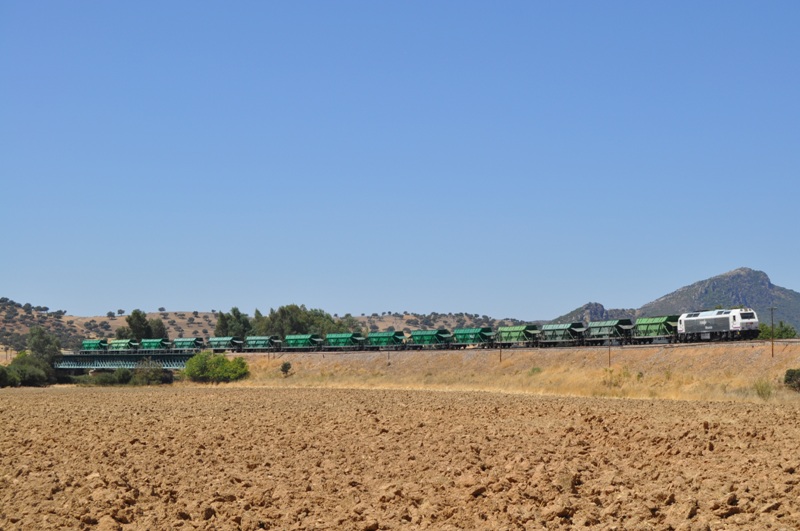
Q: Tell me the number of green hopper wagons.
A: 15